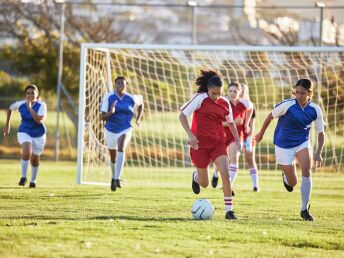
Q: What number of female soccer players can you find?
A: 6